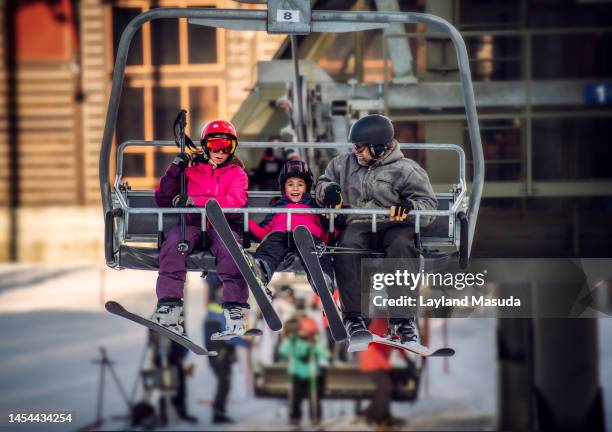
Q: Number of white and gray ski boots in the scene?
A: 2